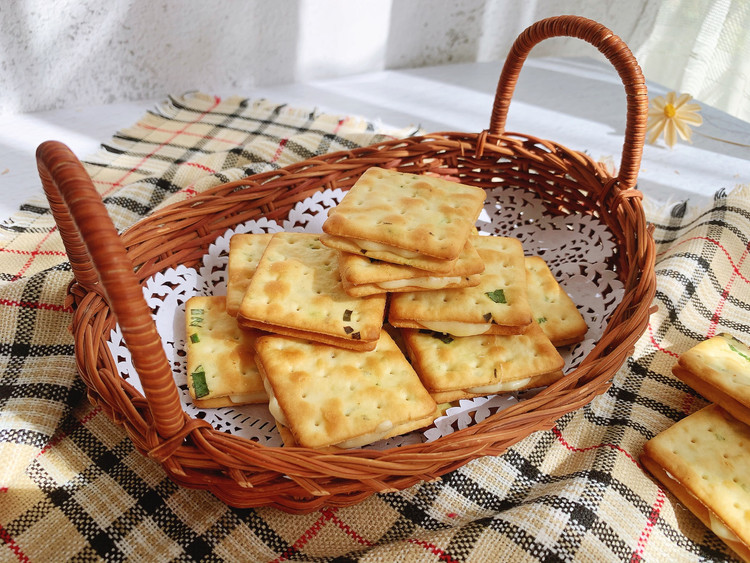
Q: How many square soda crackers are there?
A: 11